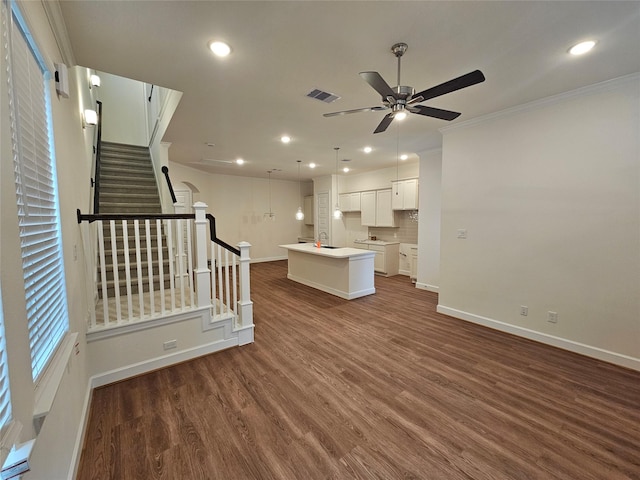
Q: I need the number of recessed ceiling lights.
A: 8